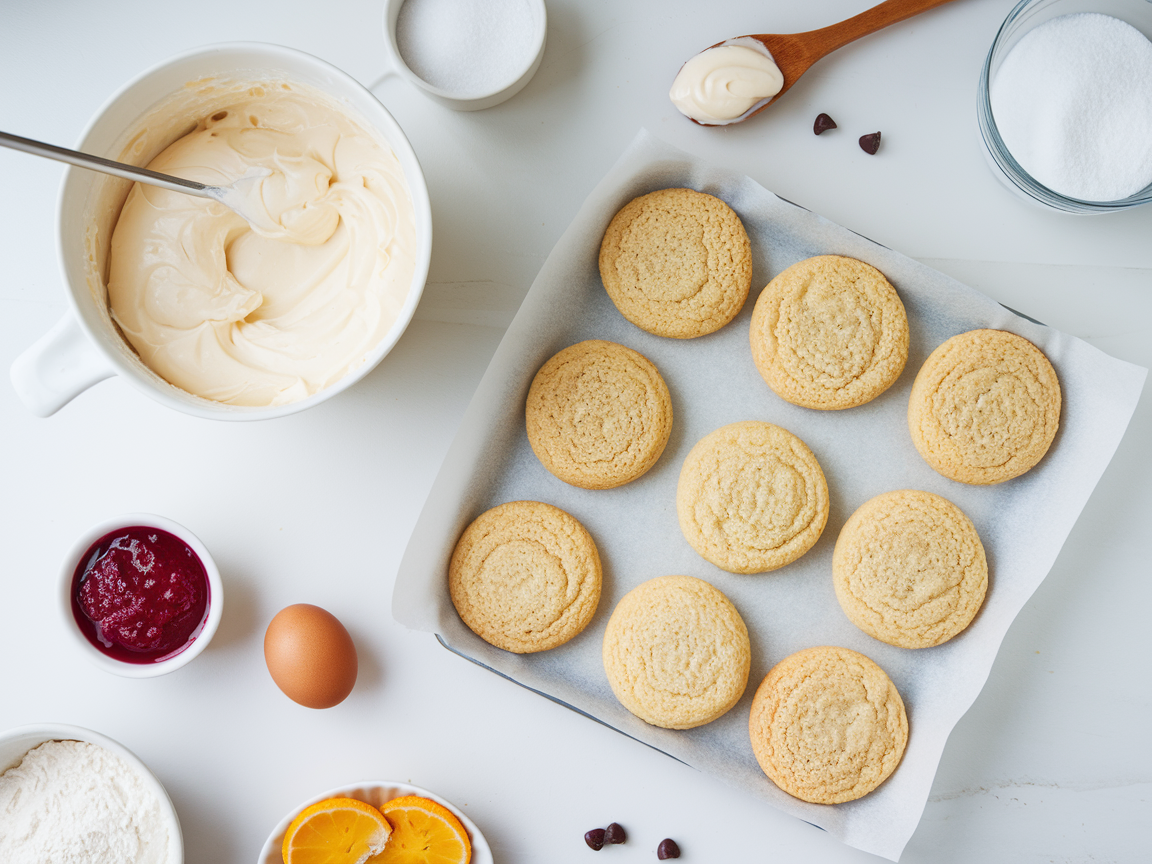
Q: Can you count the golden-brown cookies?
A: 9